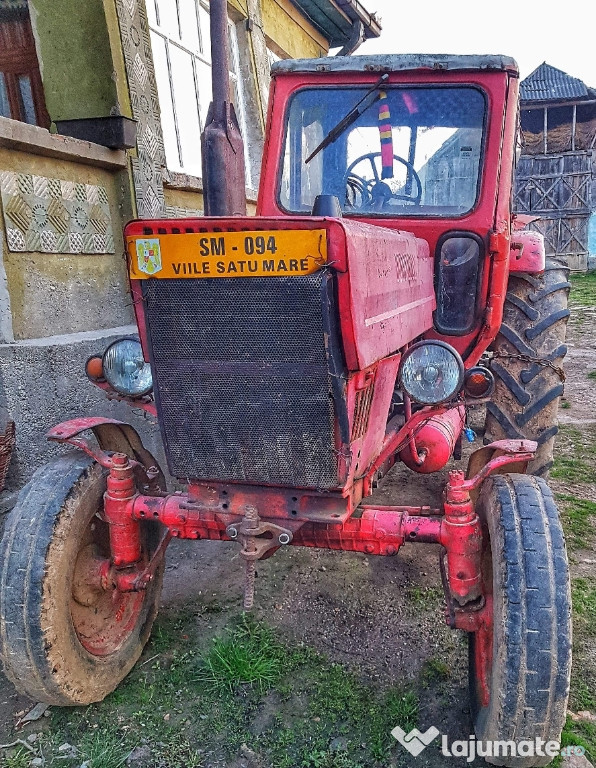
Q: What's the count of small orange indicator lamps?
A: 2